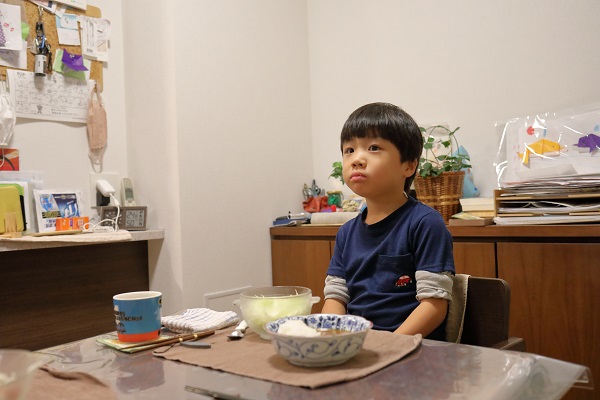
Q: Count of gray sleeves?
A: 2